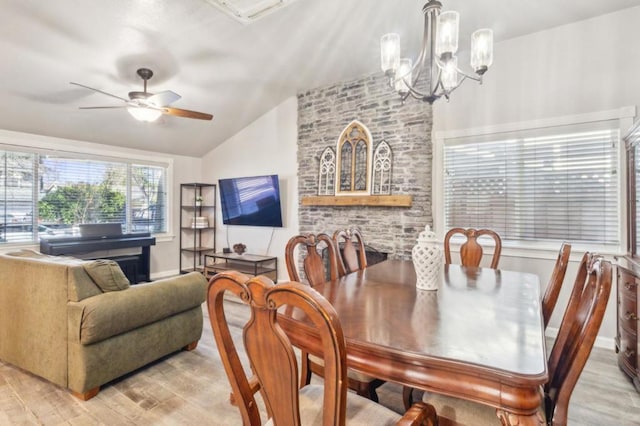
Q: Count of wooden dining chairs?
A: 6